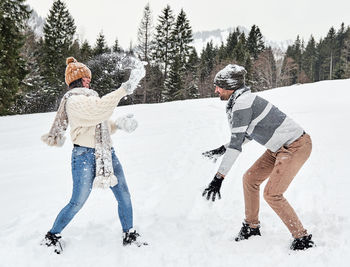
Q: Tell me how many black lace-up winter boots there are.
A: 4